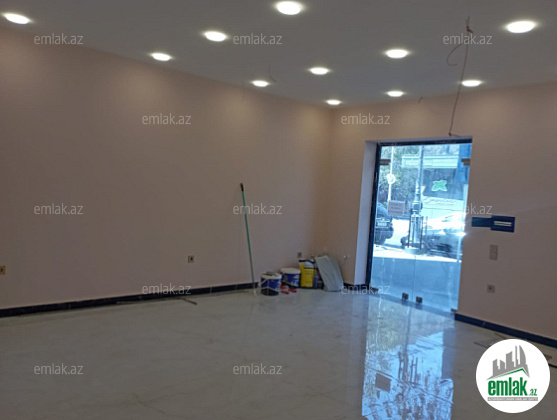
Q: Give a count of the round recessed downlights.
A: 11